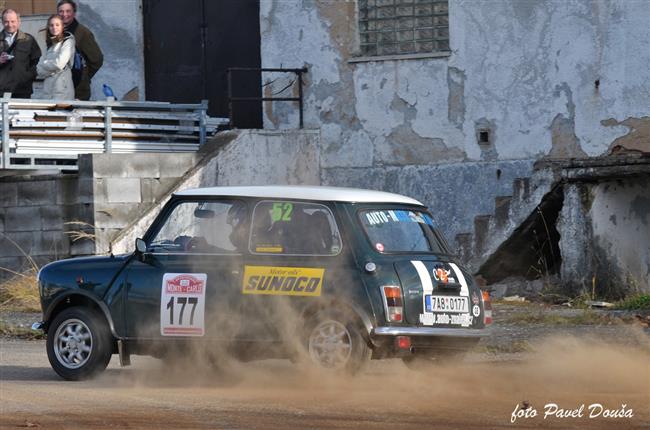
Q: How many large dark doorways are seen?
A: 1